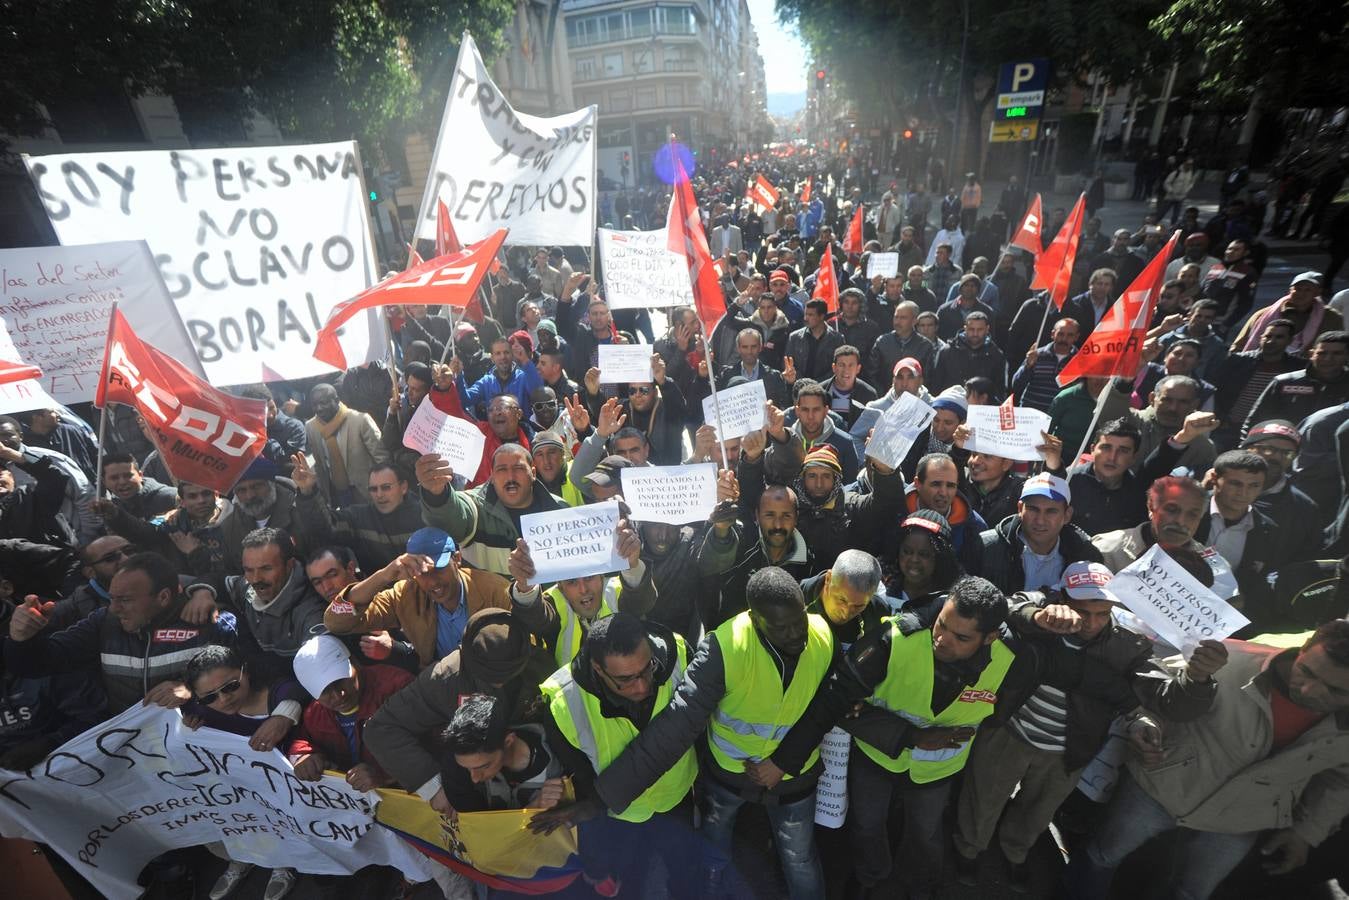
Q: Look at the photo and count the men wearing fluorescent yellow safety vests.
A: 5